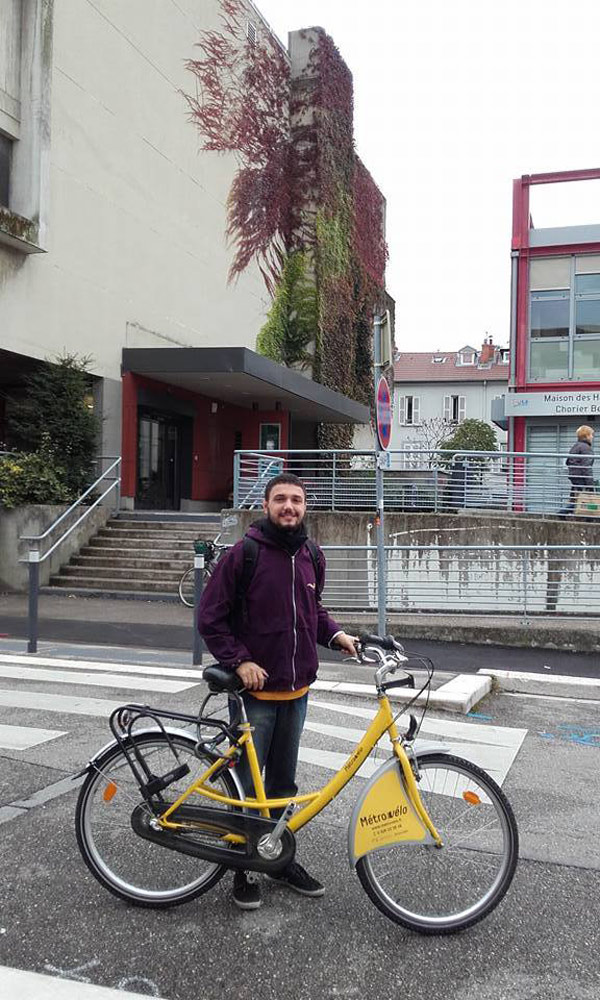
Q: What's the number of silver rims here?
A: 3